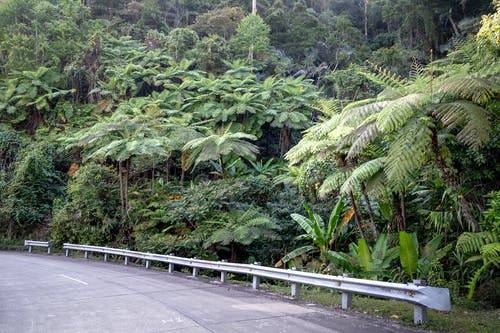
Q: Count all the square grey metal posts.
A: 14